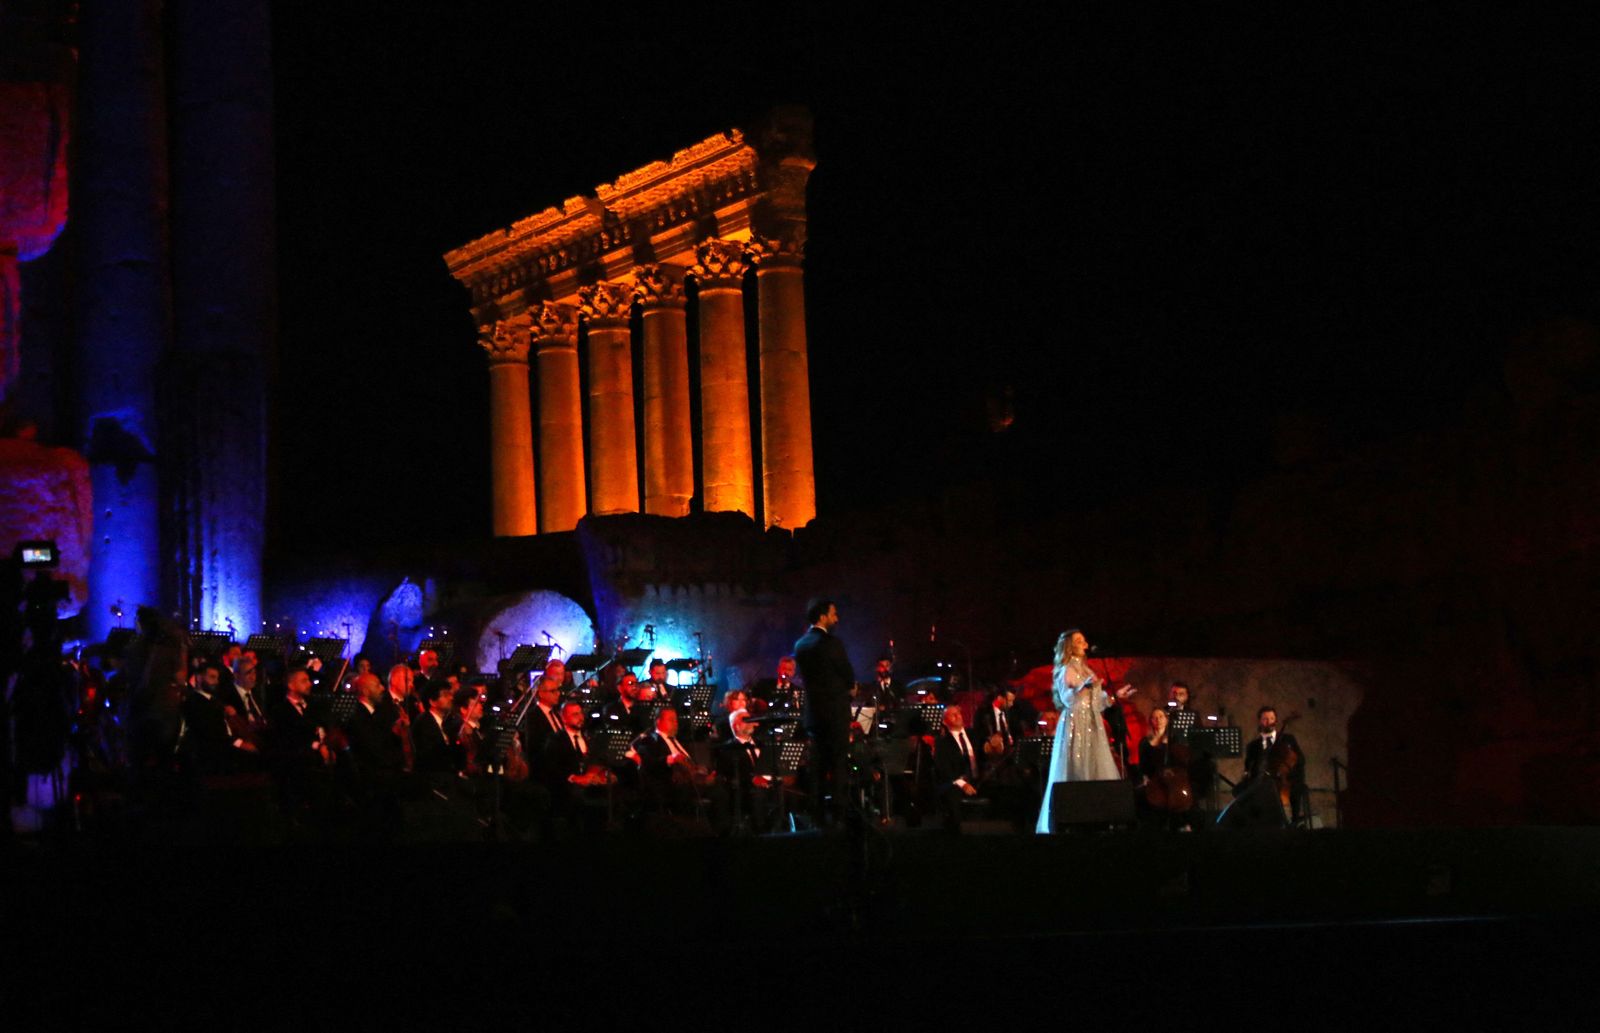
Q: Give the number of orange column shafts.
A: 6